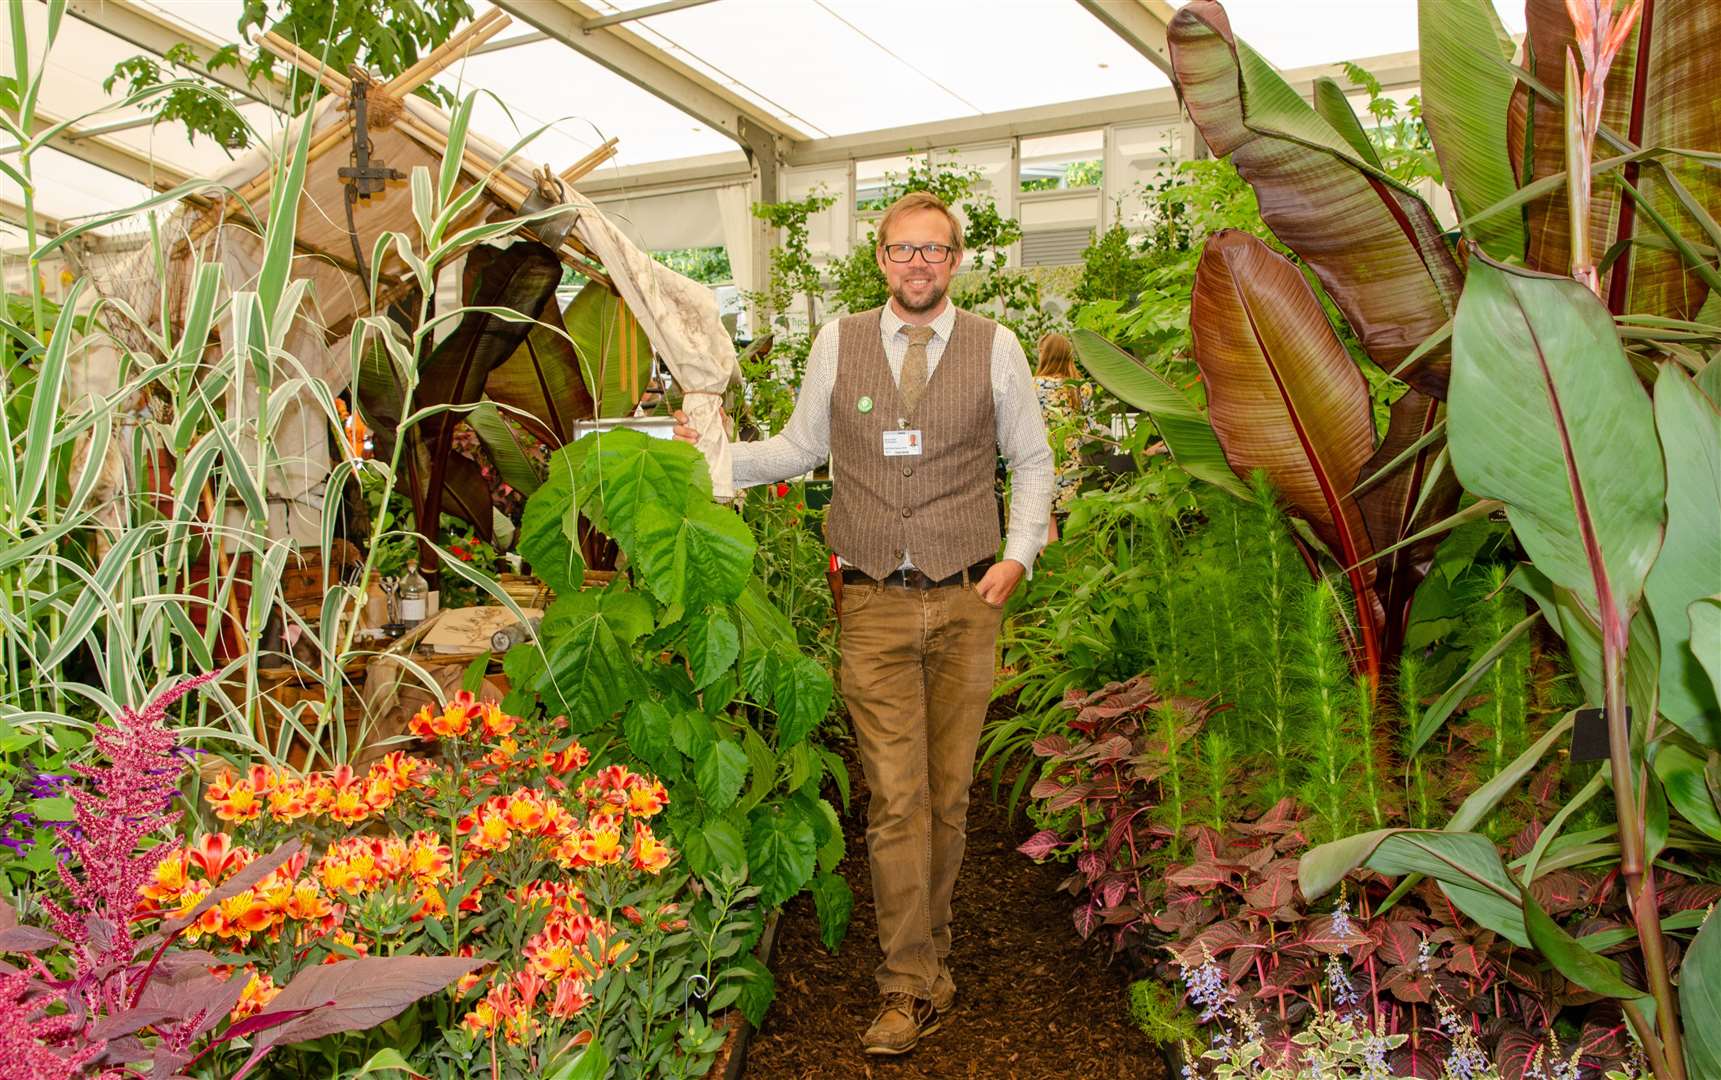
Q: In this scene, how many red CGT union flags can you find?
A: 0